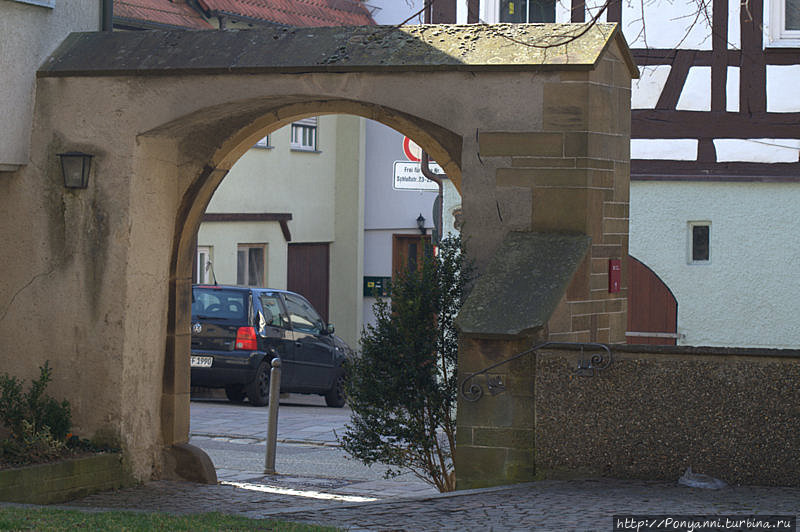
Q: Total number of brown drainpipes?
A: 1